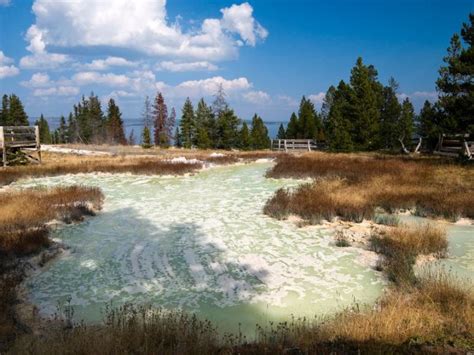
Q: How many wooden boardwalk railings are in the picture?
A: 3